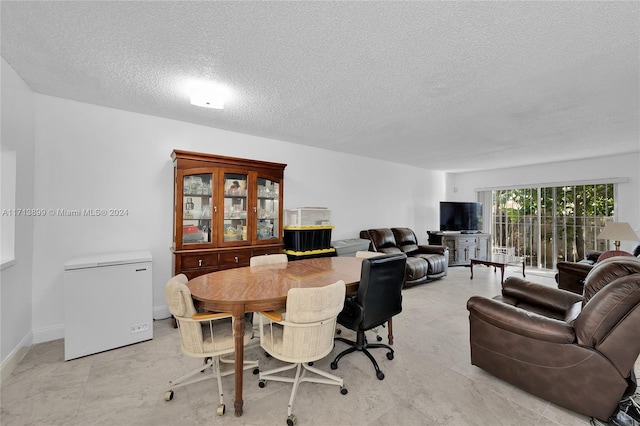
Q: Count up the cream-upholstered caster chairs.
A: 4